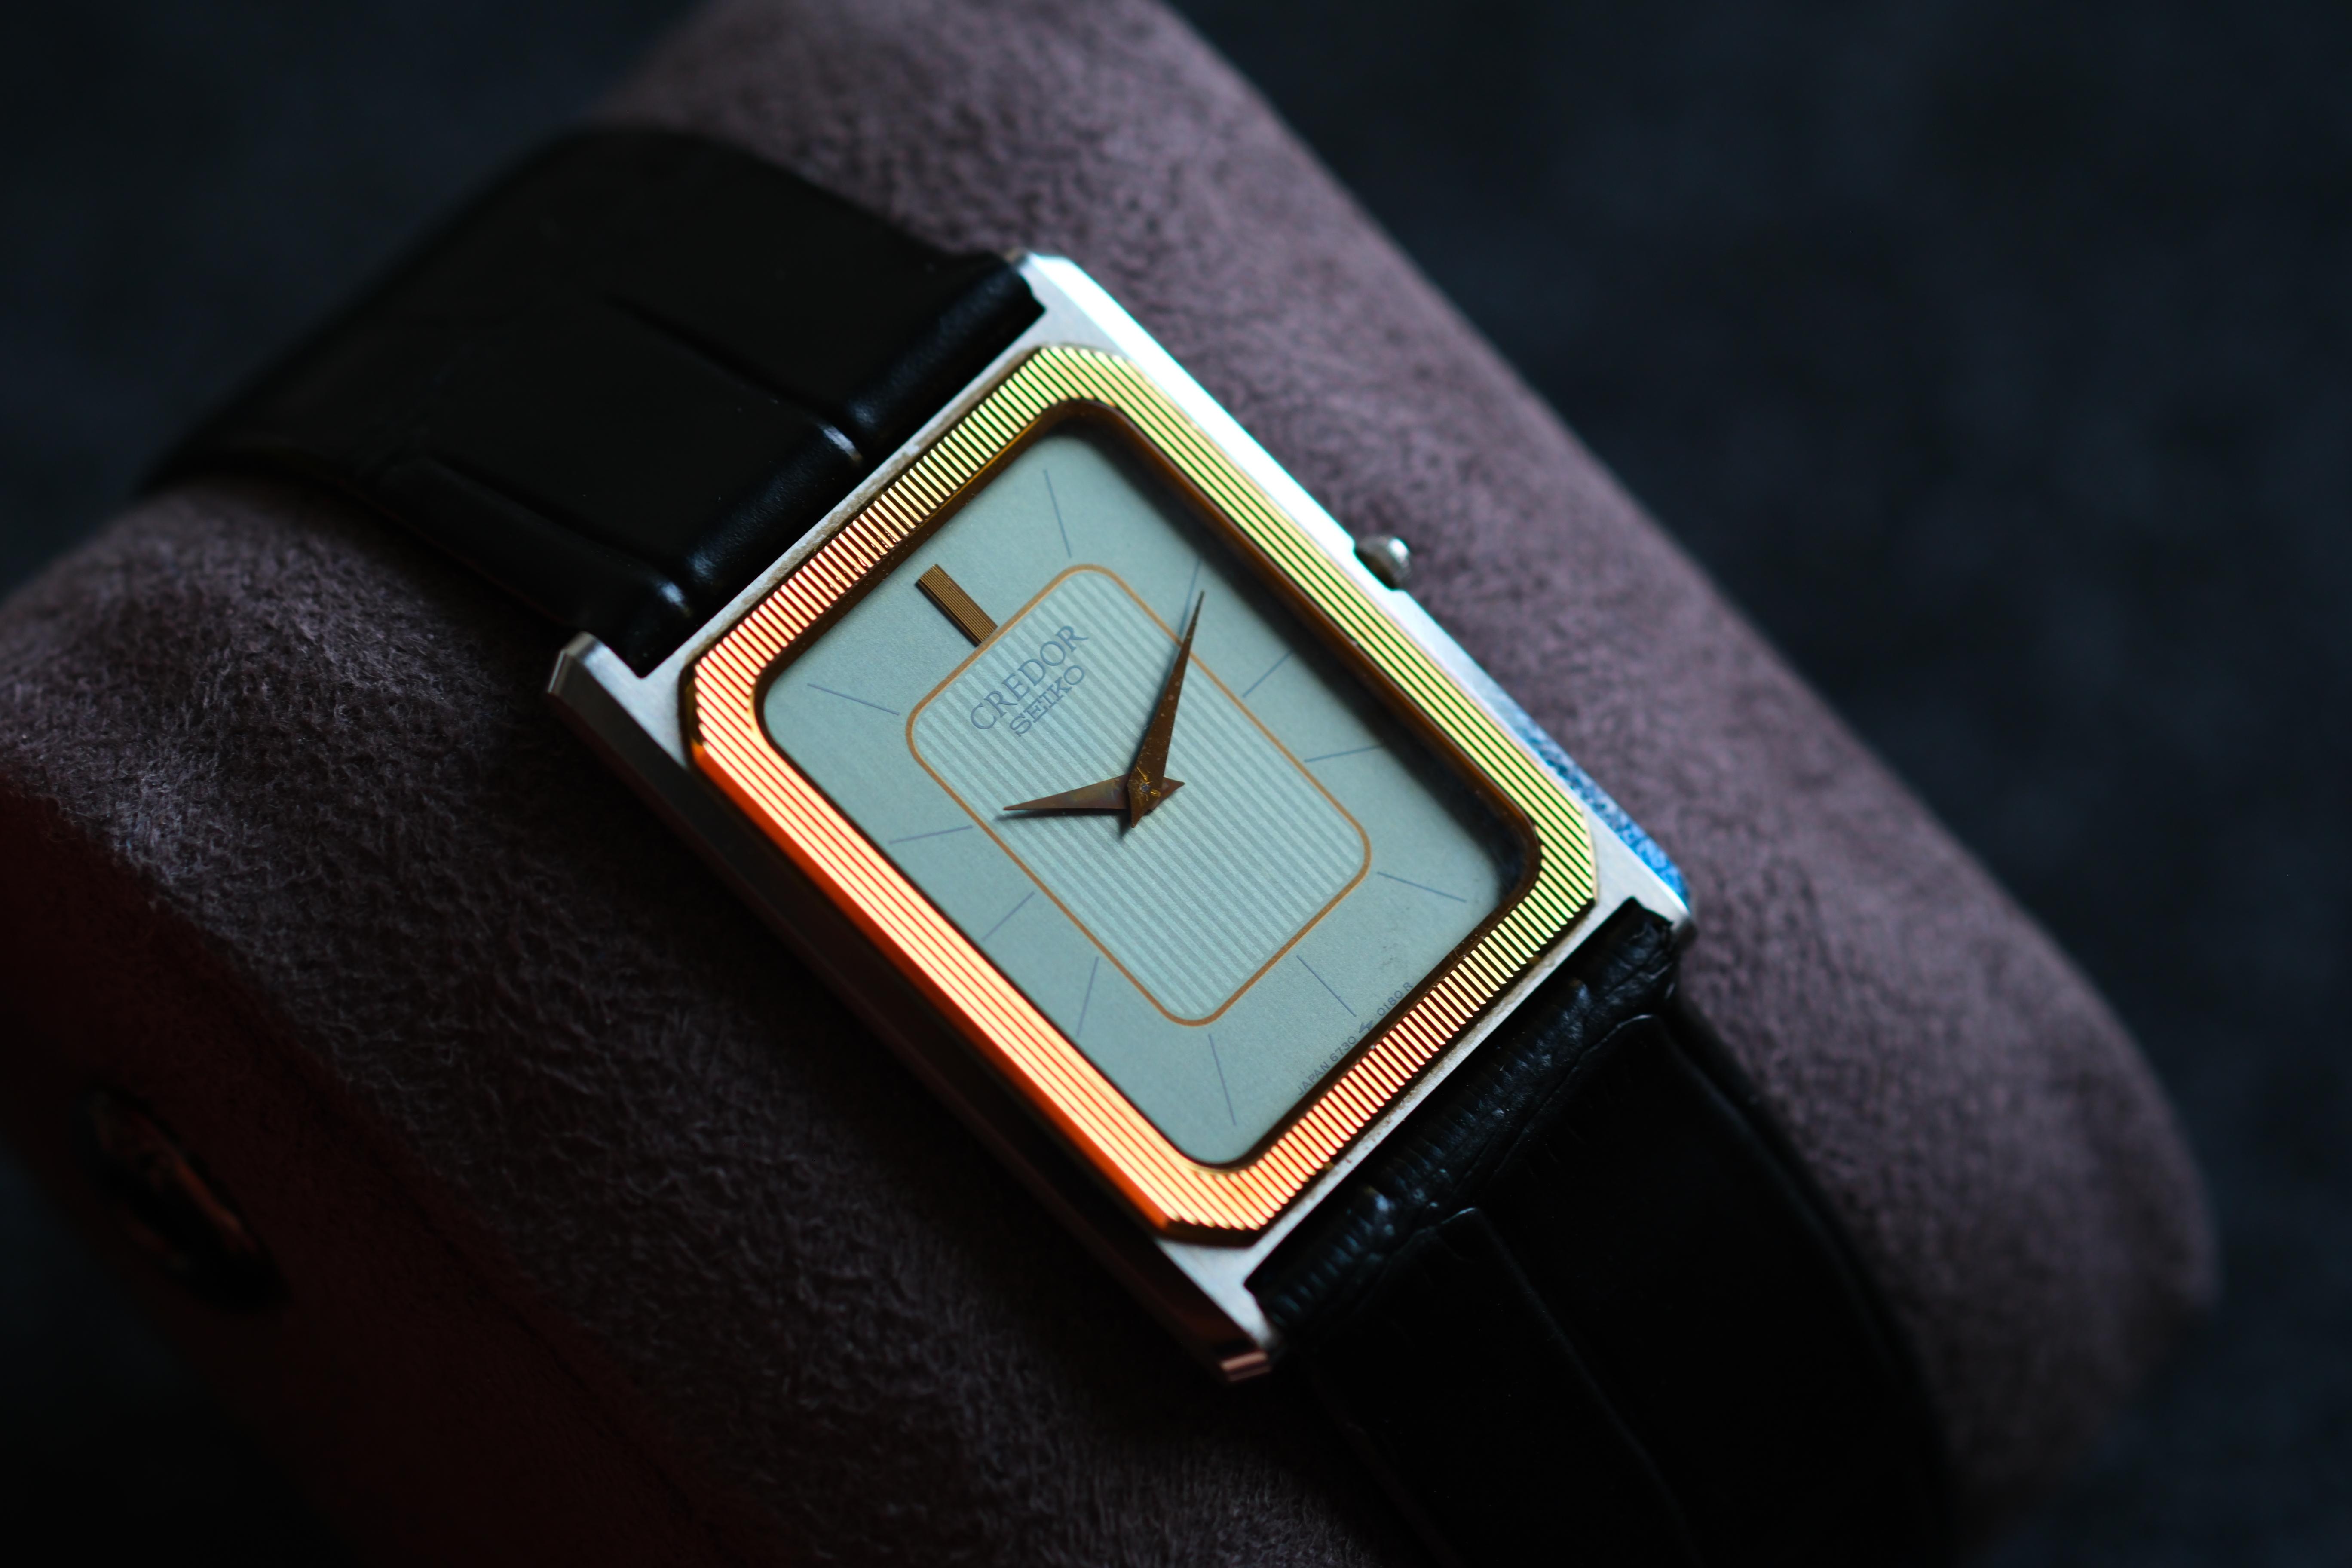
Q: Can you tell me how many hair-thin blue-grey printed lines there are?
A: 11